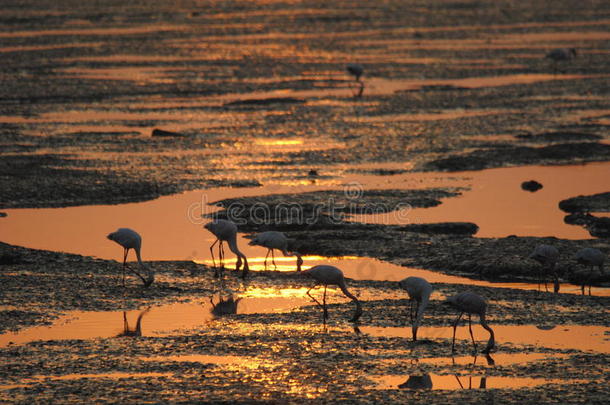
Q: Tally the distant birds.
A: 2